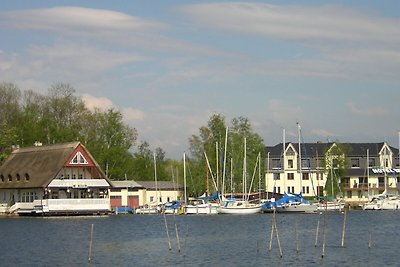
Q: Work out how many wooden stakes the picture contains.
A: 12